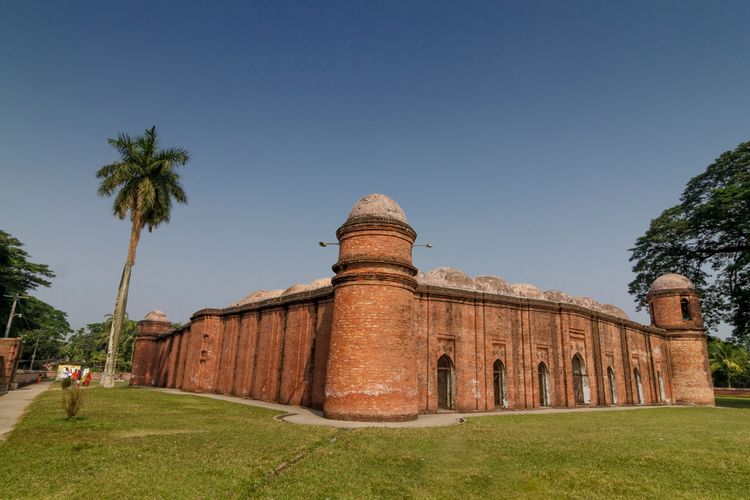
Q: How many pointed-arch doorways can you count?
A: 7